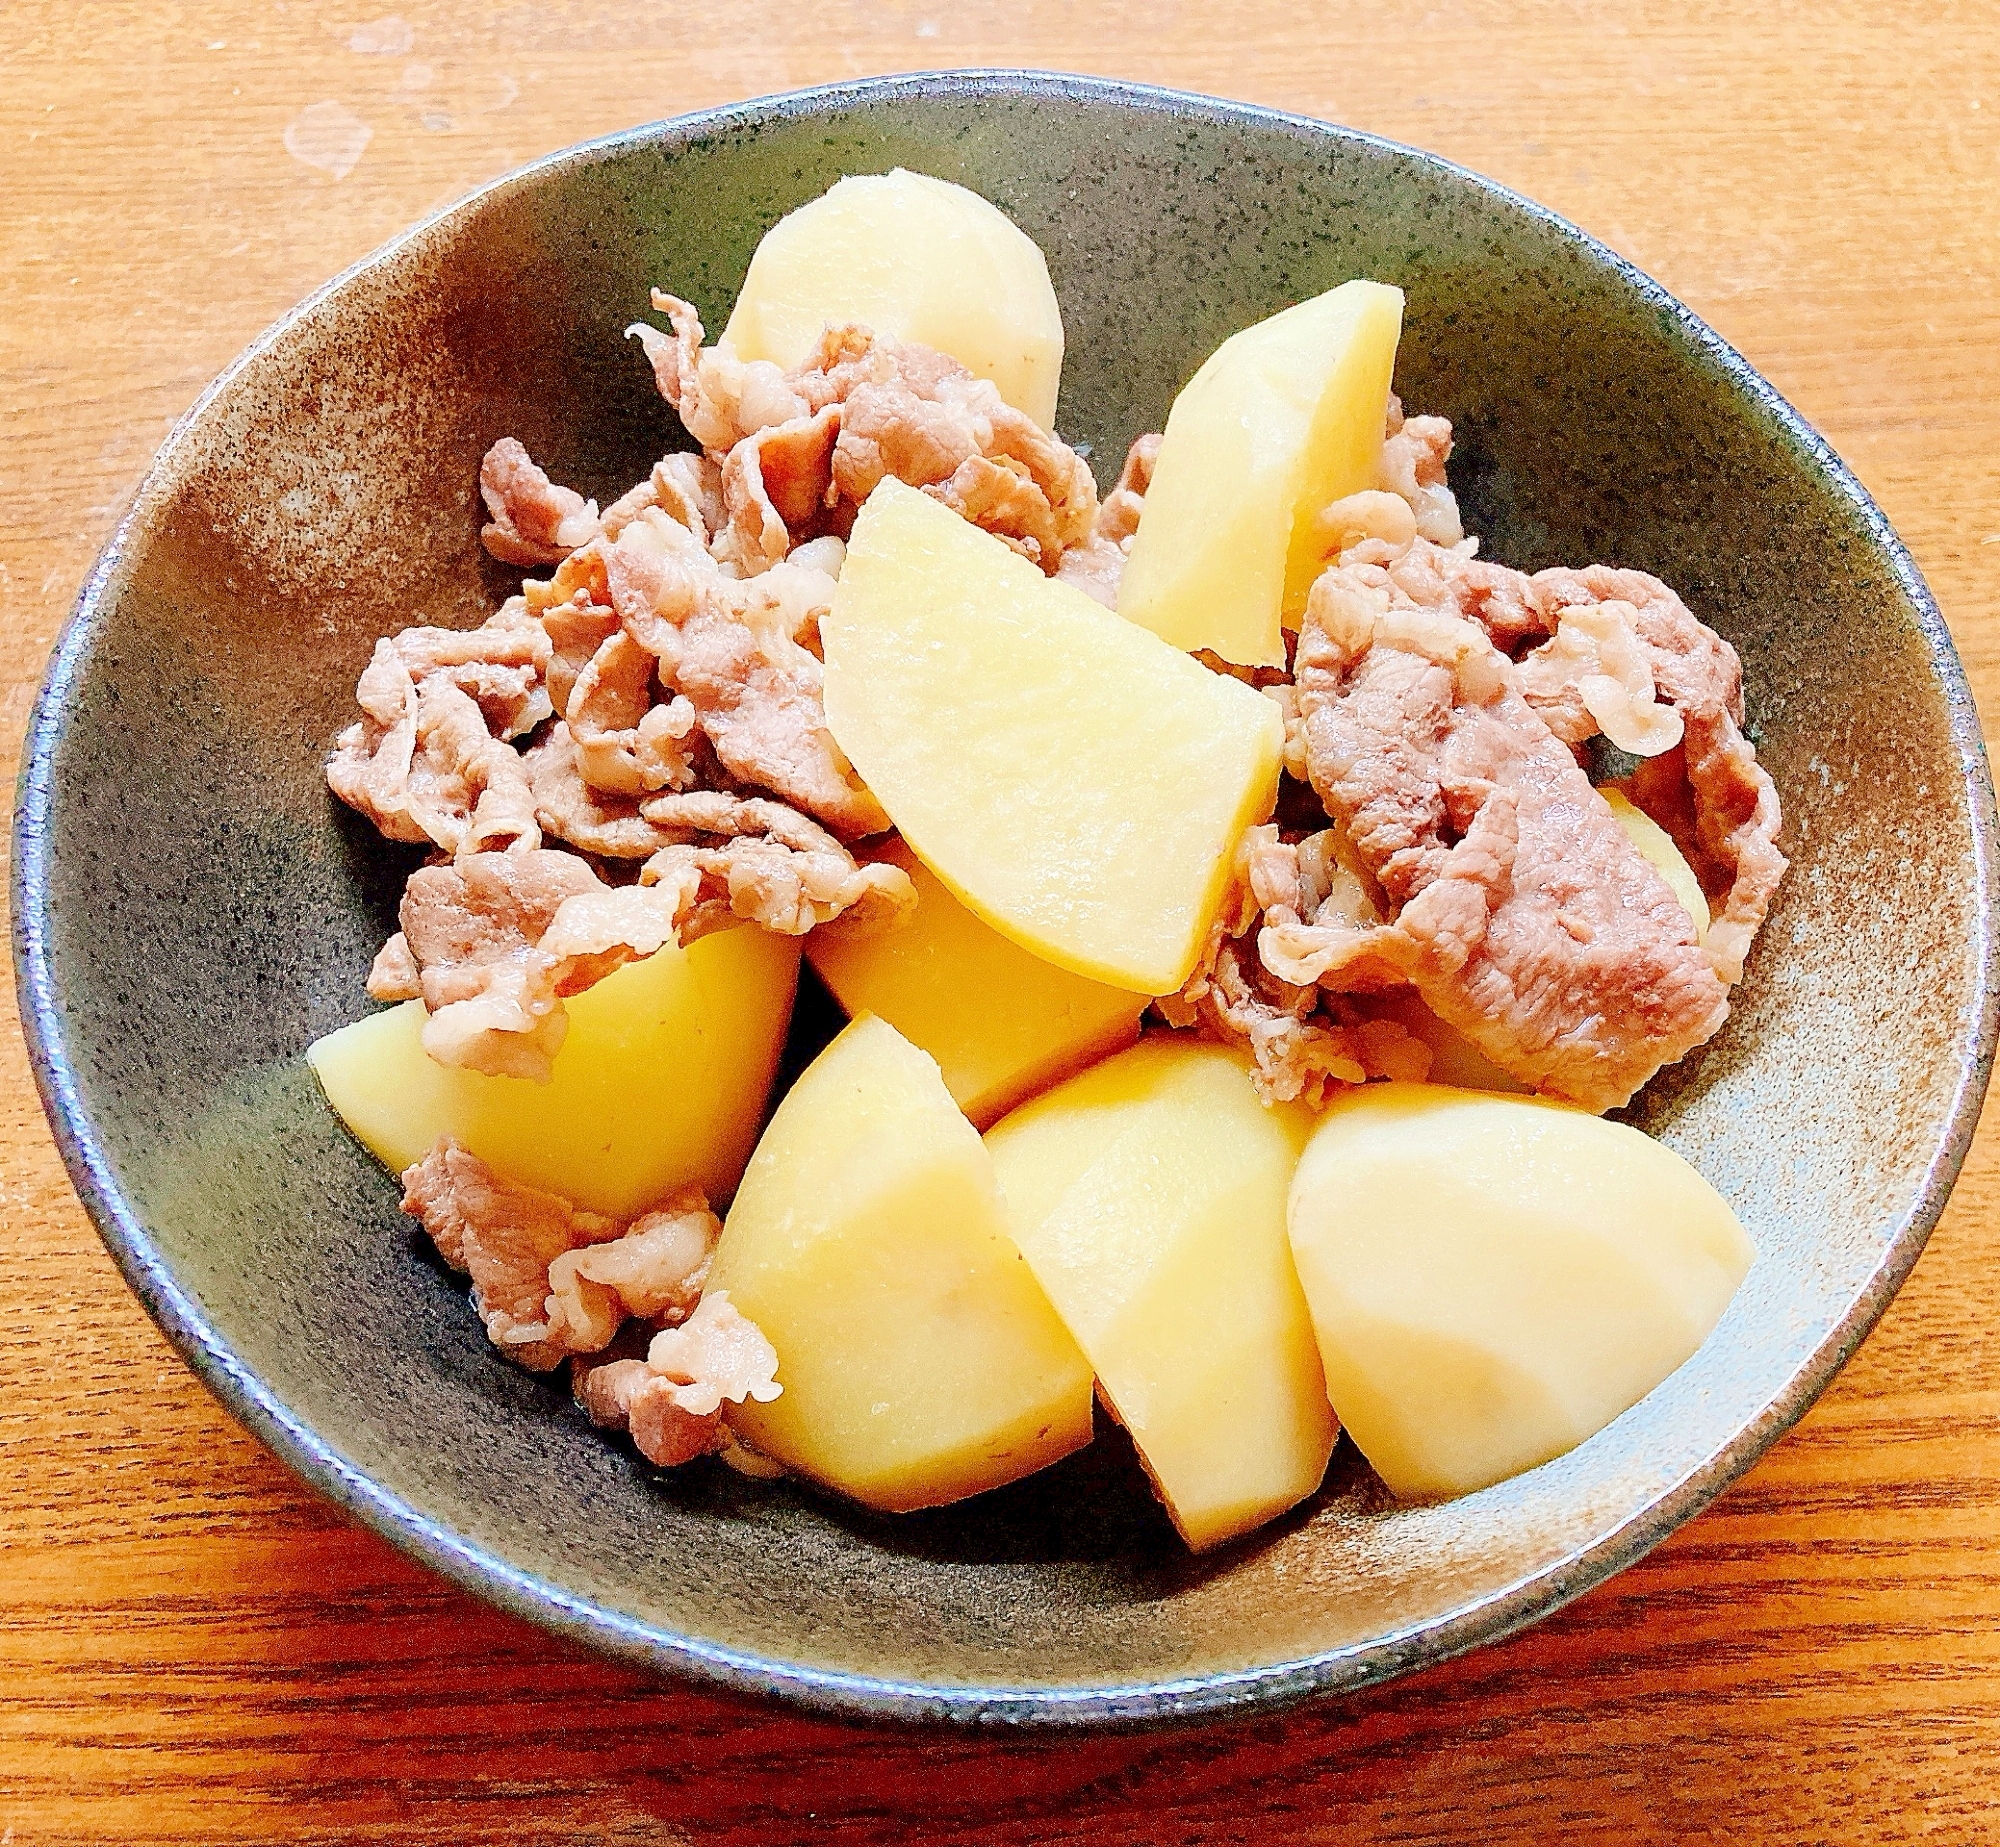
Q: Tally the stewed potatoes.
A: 9